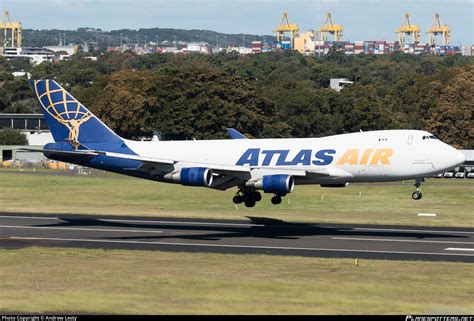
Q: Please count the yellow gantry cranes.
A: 5